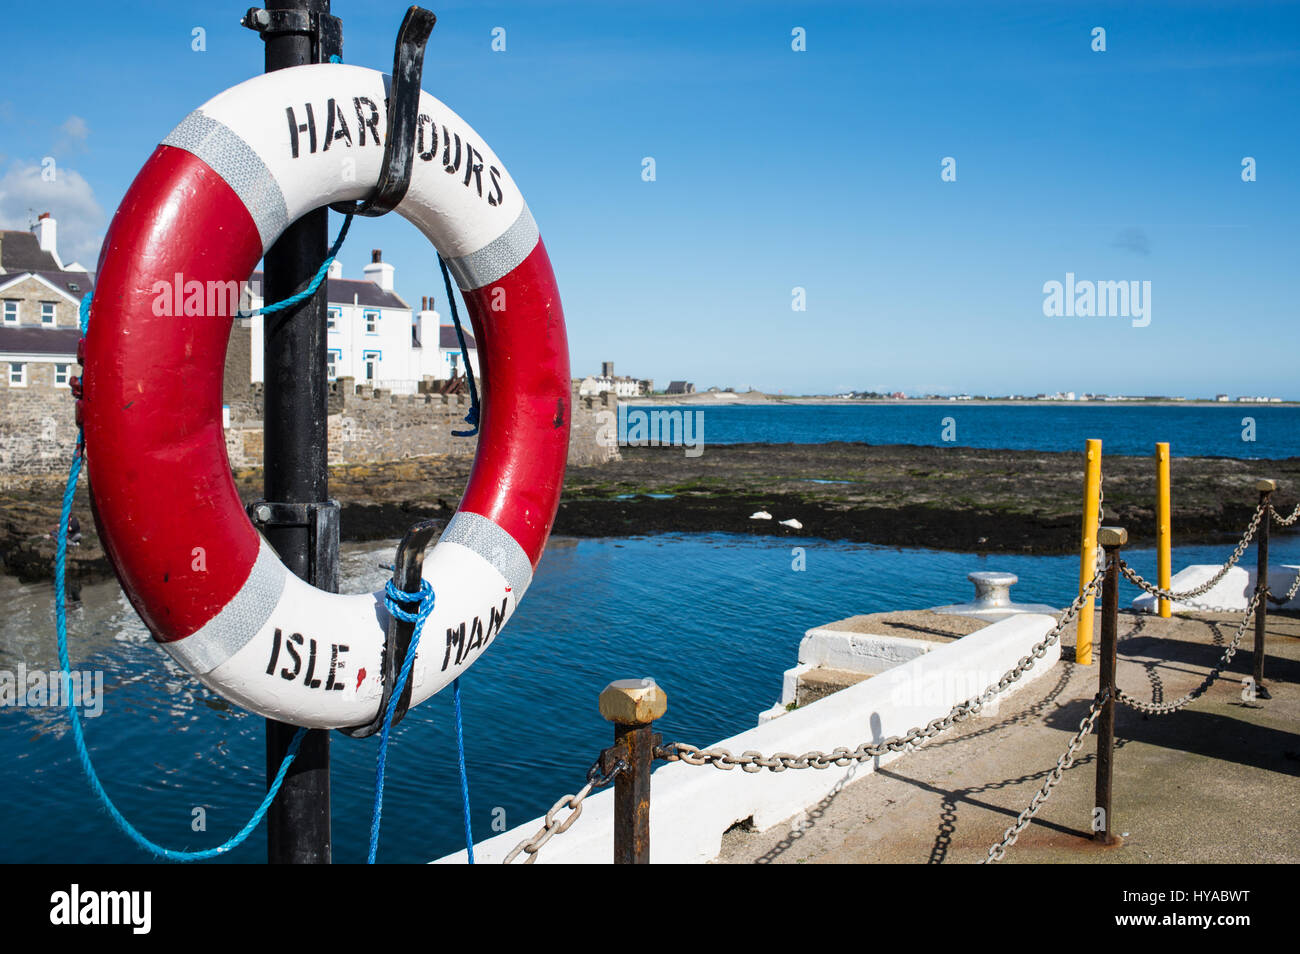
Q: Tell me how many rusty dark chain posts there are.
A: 3